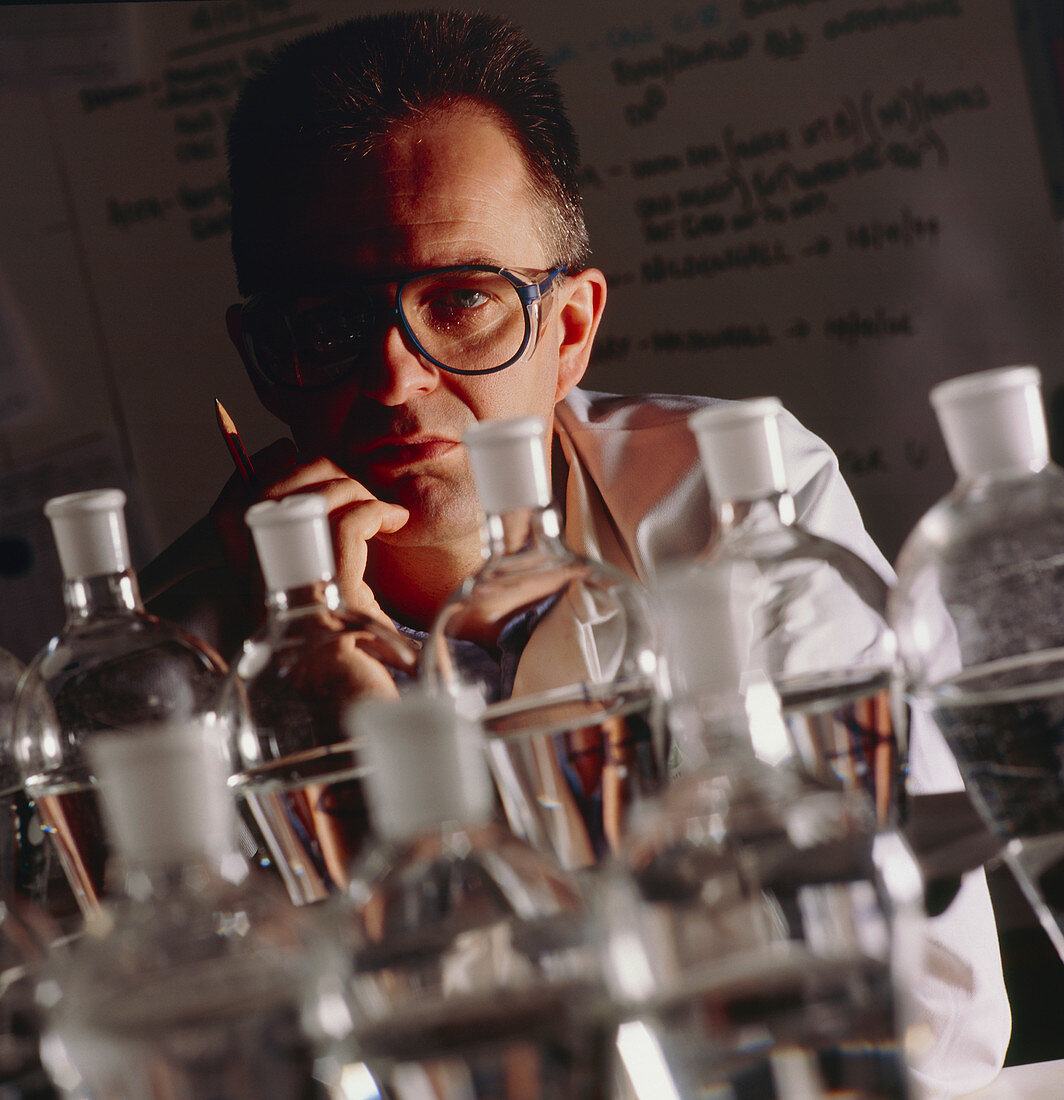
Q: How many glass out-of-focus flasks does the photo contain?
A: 3